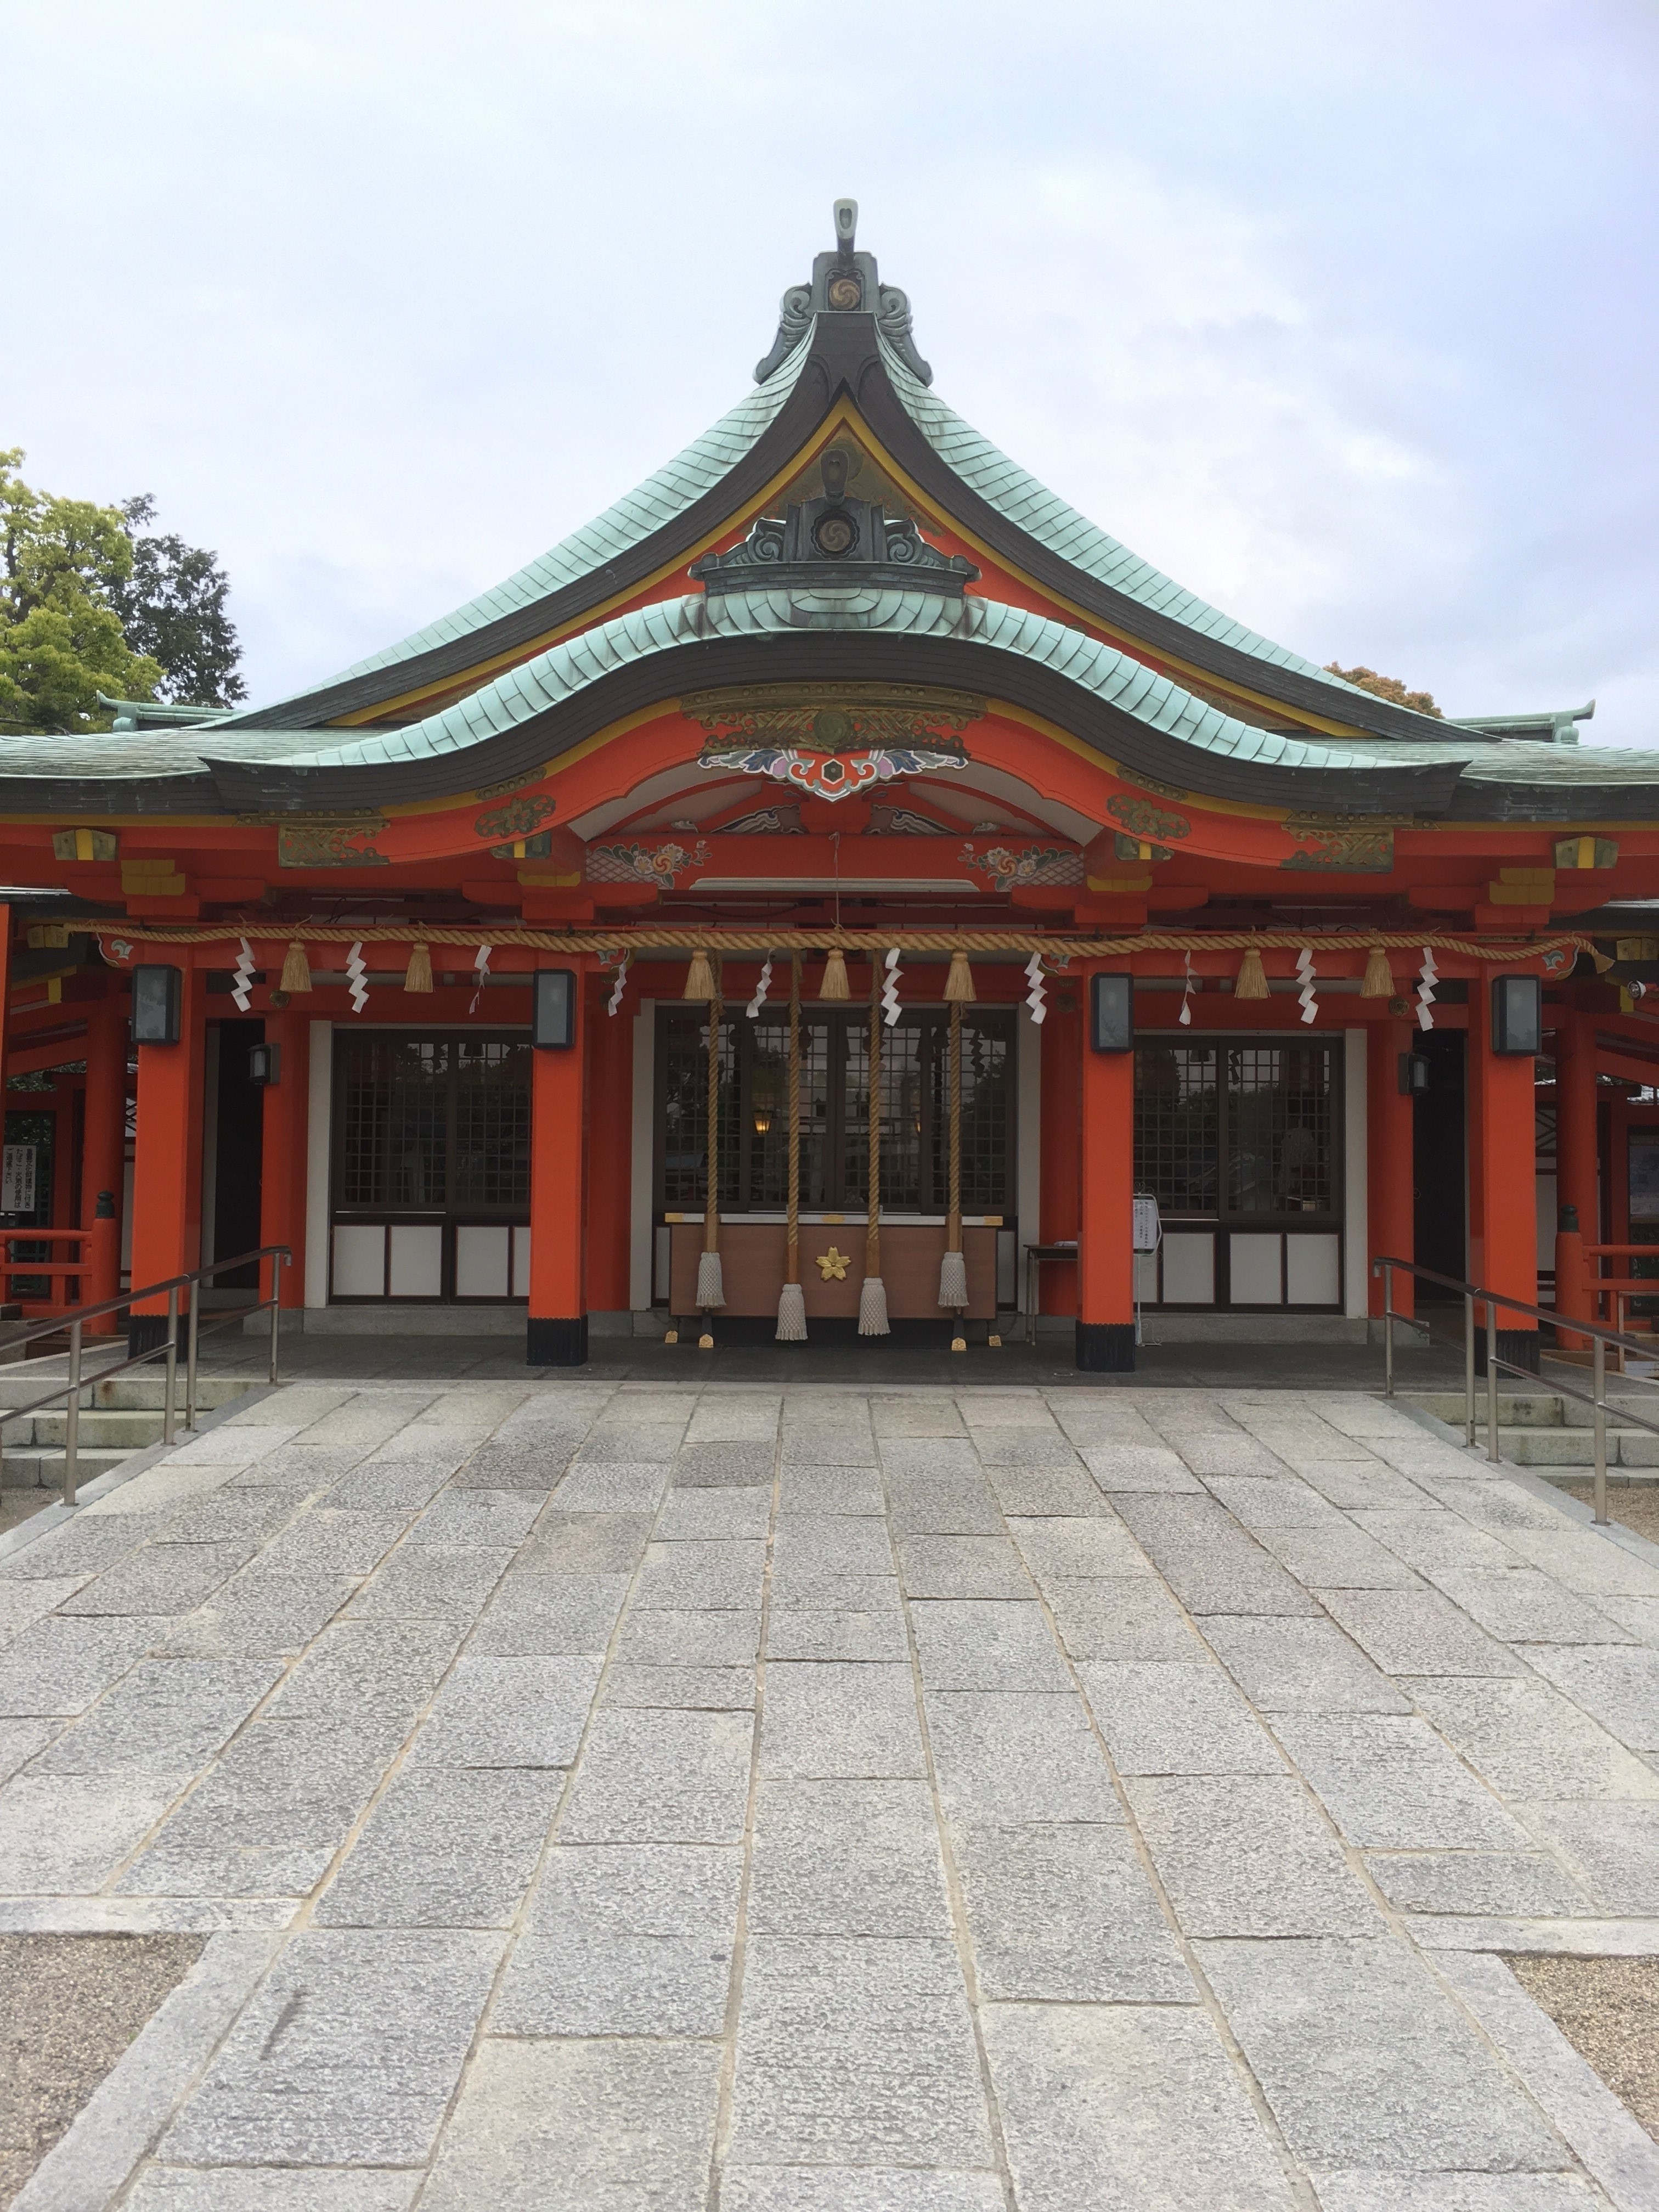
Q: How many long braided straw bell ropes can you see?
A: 4